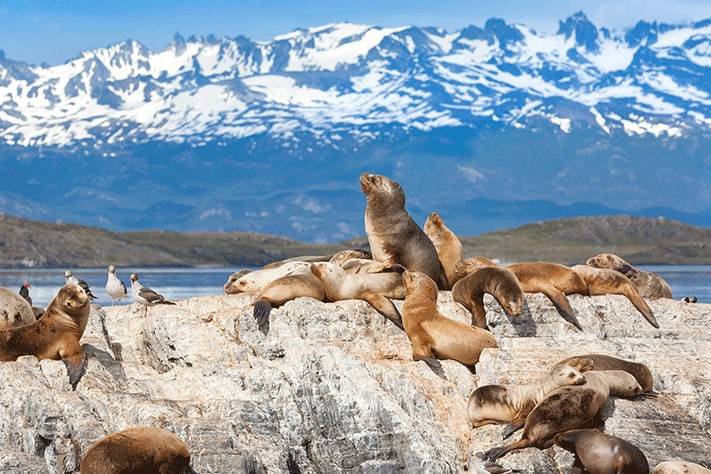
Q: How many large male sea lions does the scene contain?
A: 1